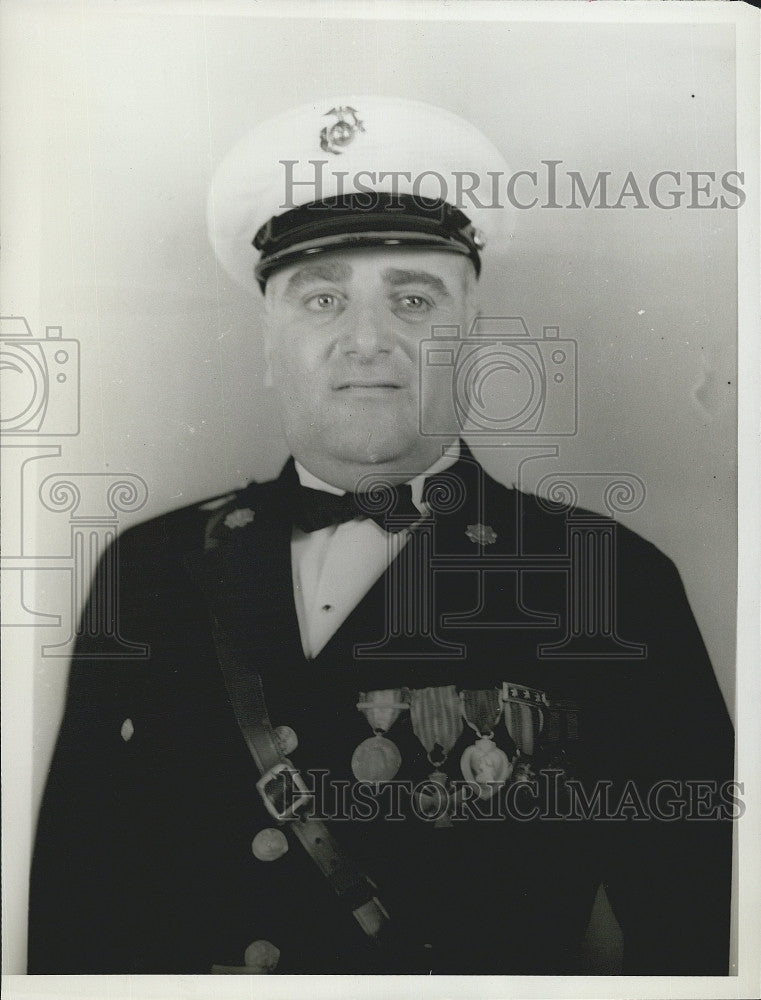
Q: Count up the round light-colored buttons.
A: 3